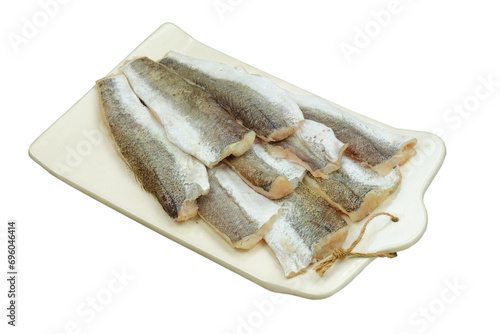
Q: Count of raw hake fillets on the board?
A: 9